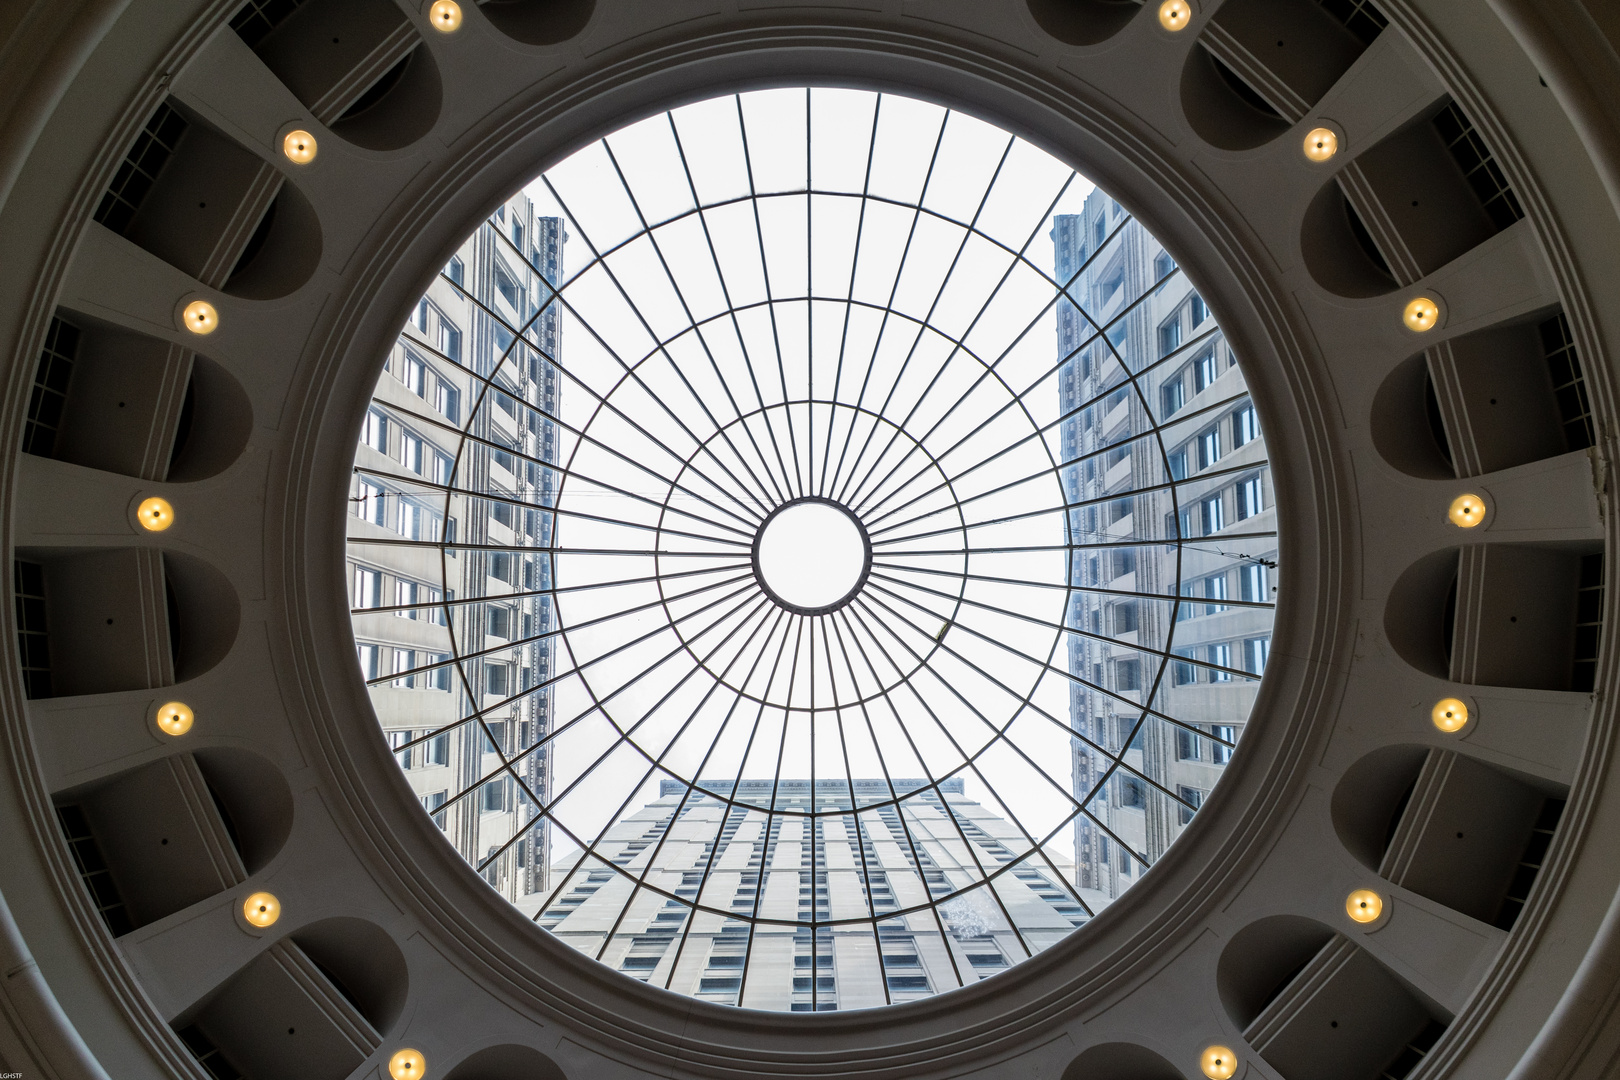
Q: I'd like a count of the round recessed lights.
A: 14